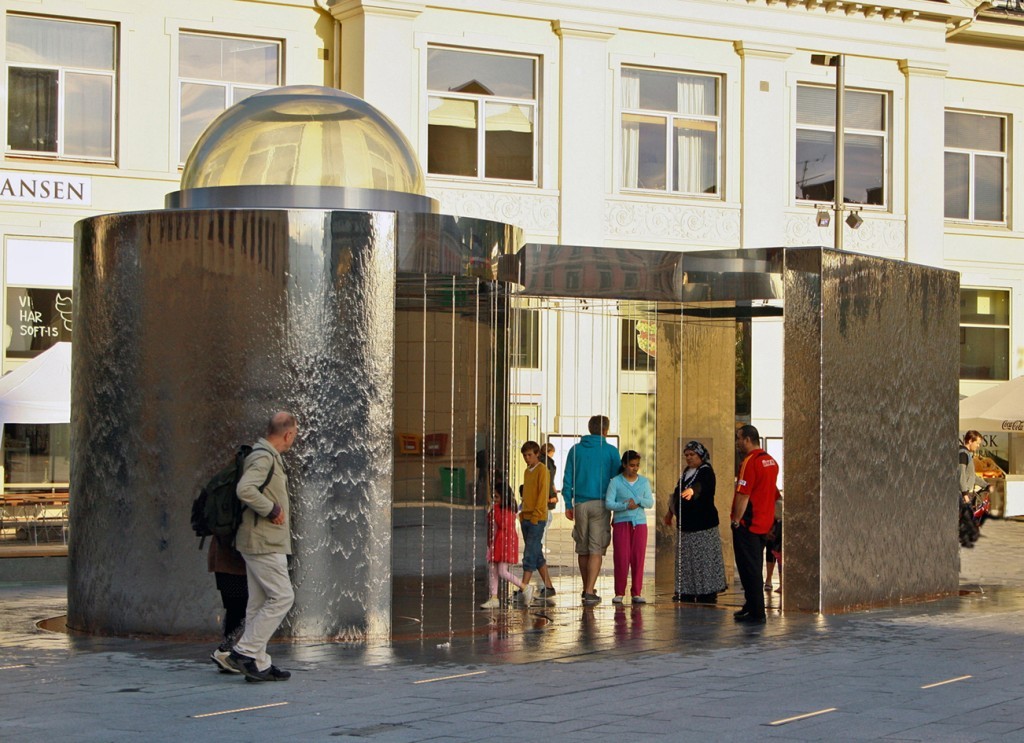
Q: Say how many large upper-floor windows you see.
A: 6